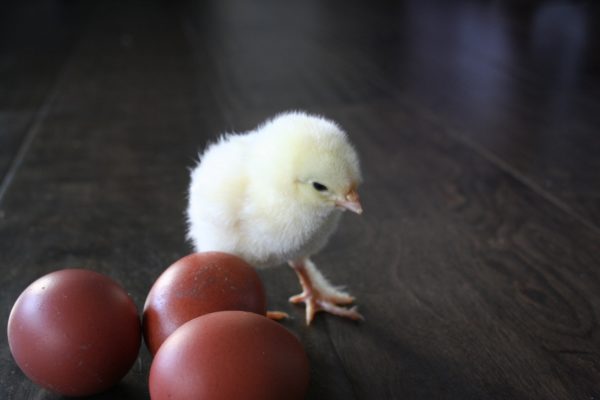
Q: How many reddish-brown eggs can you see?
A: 3